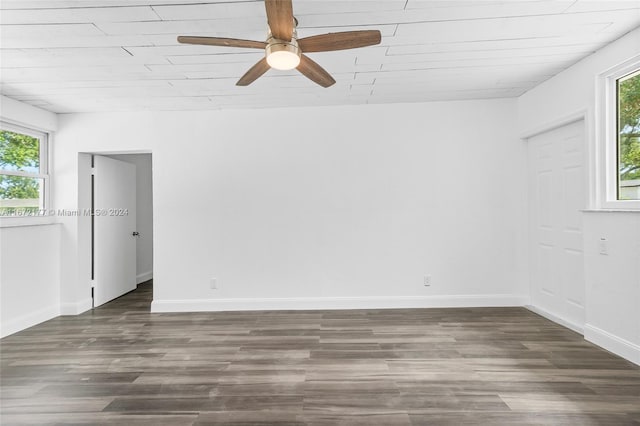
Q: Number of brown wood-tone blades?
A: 5